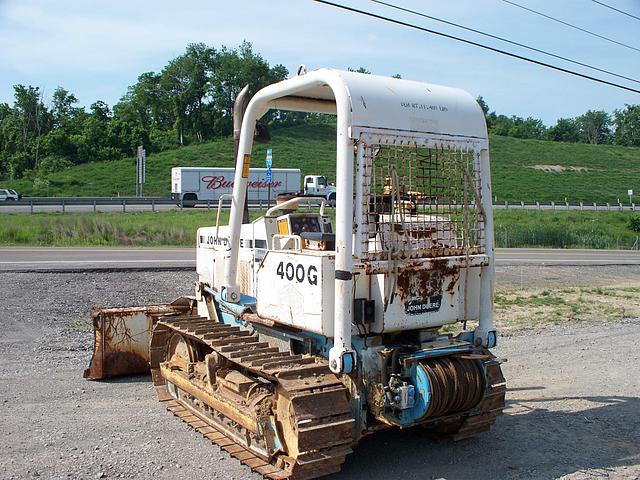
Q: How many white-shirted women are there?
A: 0